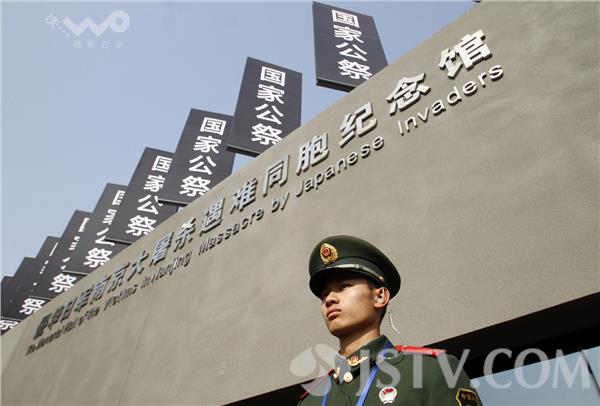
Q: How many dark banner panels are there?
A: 9